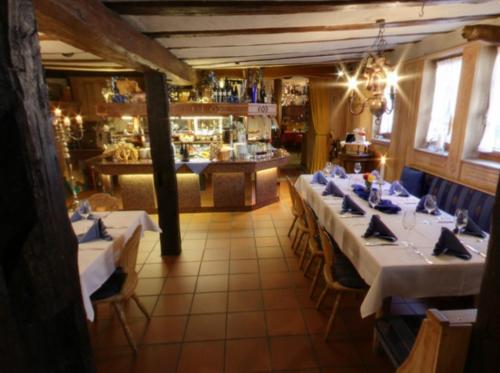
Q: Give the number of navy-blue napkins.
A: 12